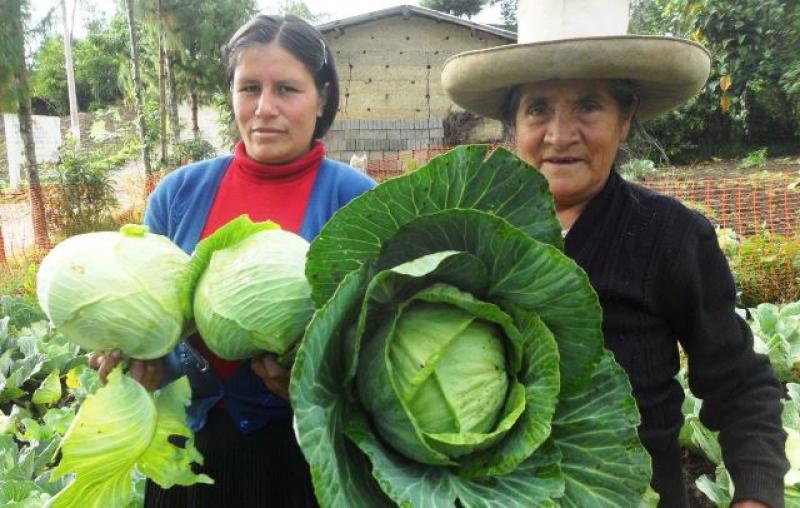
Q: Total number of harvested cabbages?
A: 3